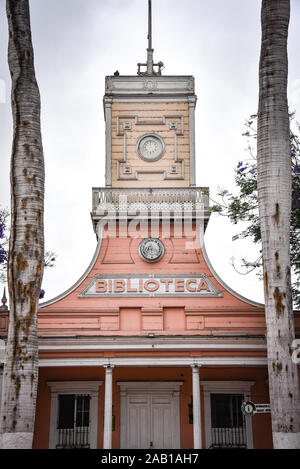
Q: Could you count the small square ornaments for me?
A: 4